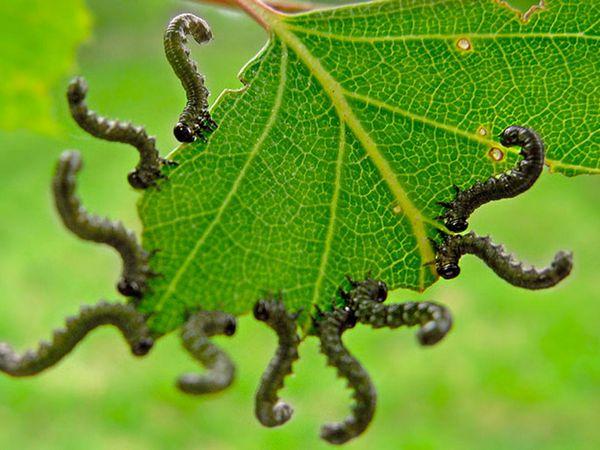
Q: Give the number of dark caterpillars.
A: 10